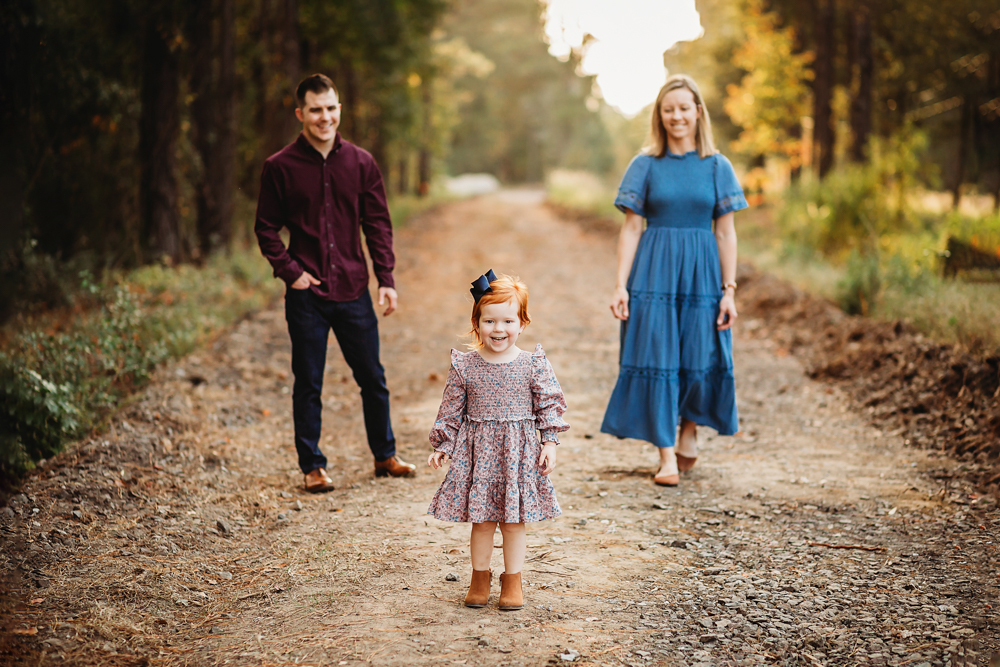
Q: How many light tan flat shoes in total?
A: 2